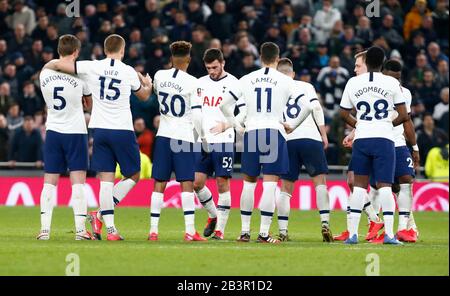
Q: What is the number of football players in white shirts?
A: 9